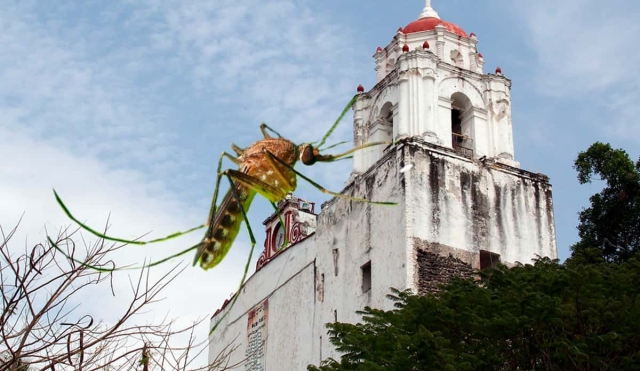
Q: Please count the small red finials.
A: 8